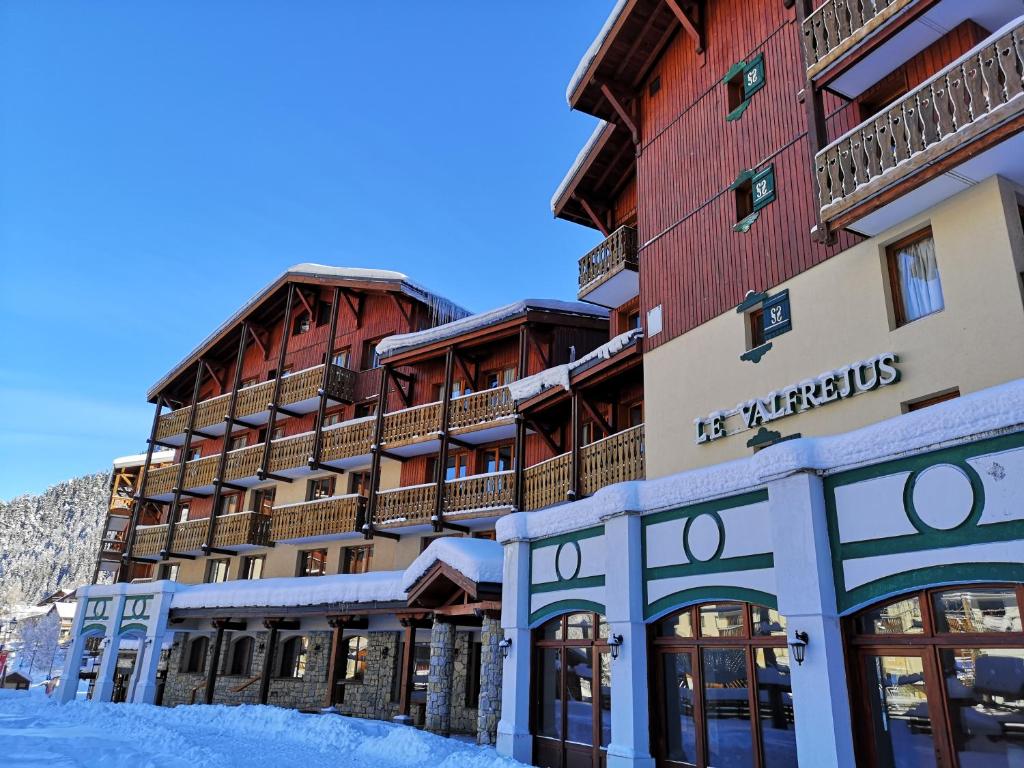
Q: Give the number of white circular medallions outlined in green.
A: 5